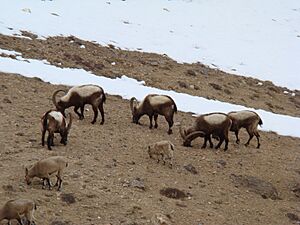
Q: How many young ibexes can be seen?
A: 3